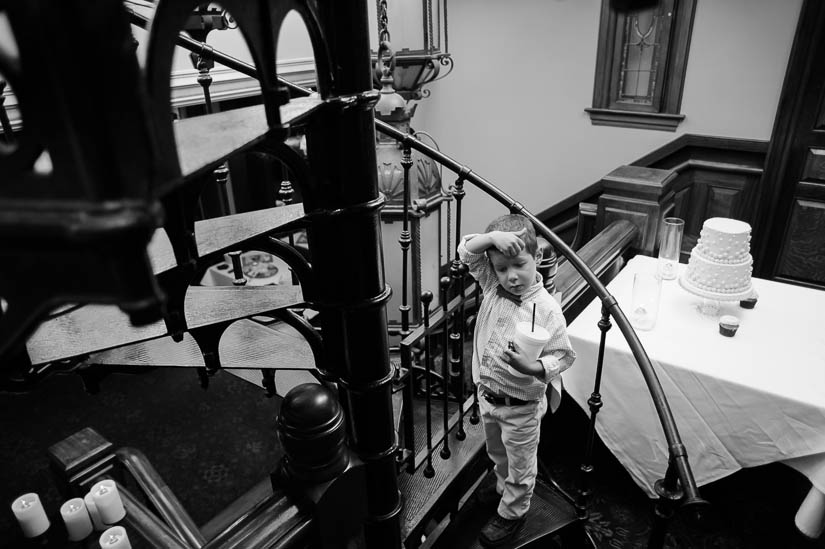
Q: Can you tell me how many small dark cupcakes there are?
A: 2